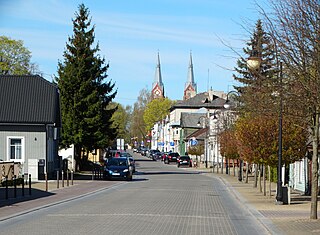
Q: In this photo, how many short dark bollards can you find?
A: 13